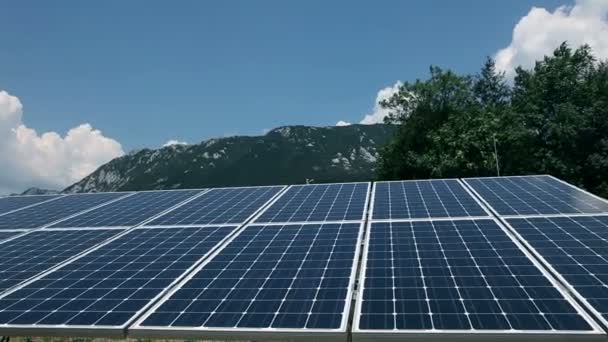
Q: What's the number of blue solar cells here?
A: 13